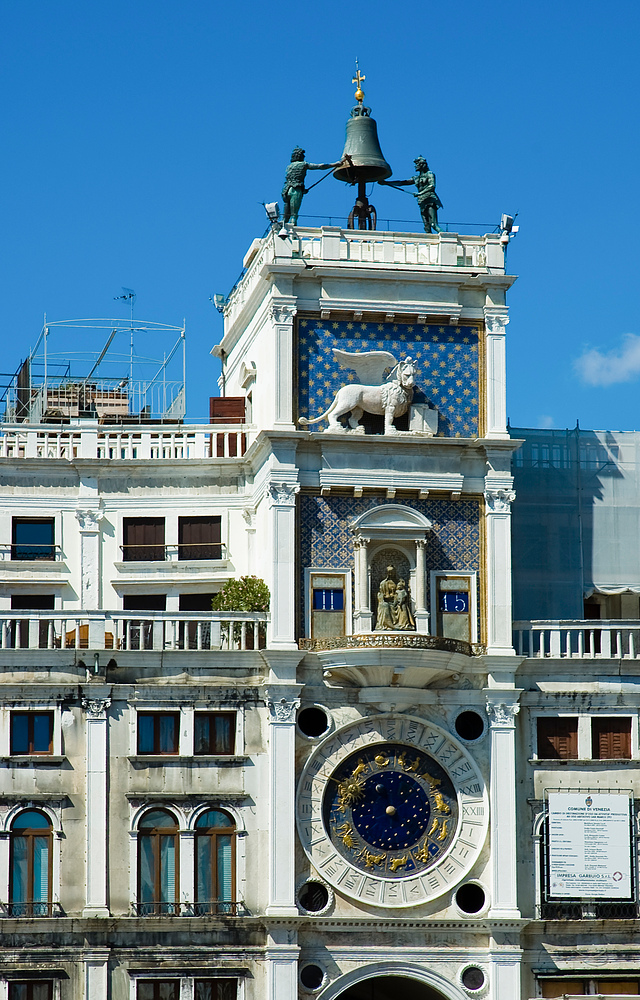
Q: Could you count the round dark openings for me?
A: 6